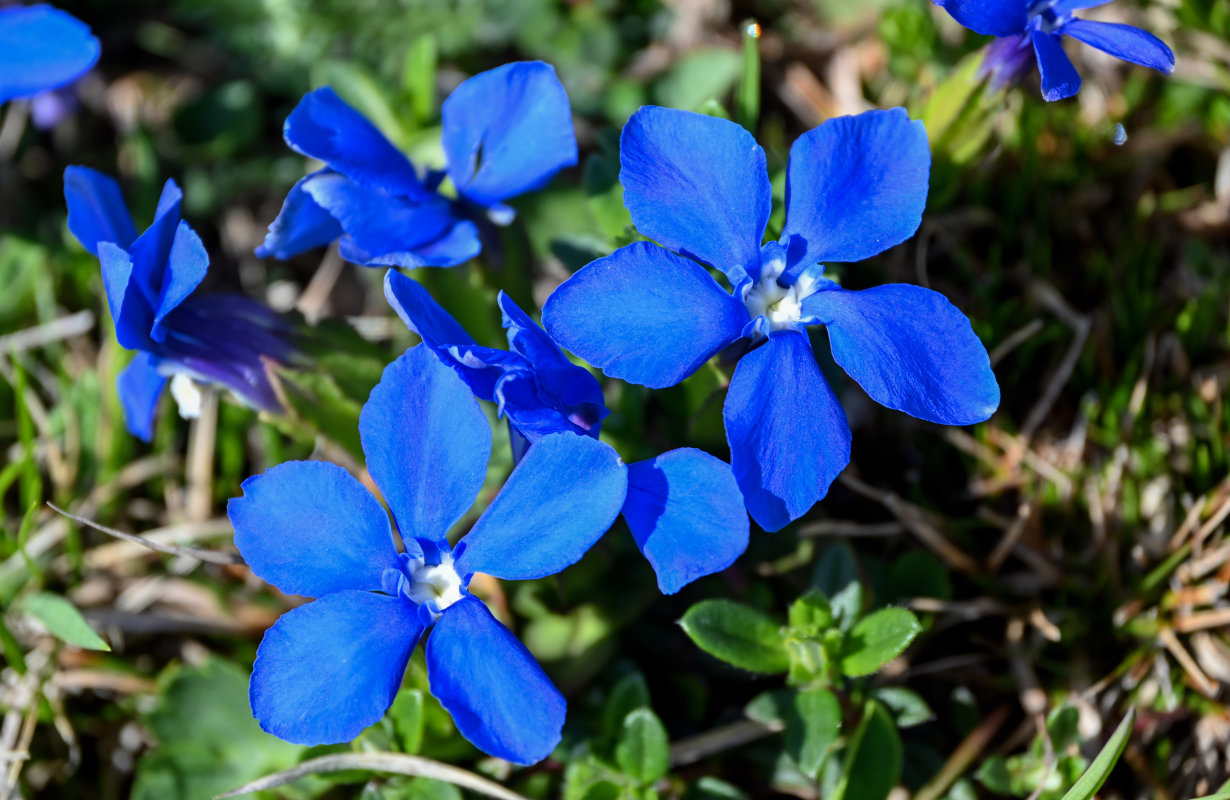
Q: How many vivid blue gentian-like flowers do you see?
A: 7